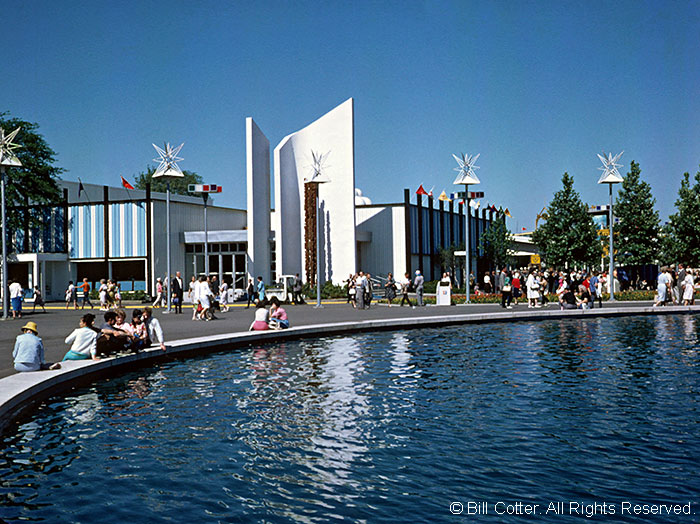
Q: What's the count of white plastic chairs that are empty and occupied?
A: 0